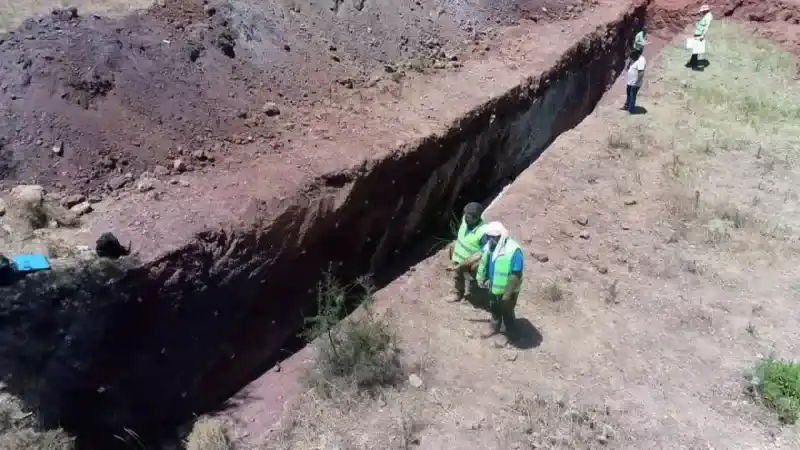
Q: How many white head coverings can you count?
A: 2